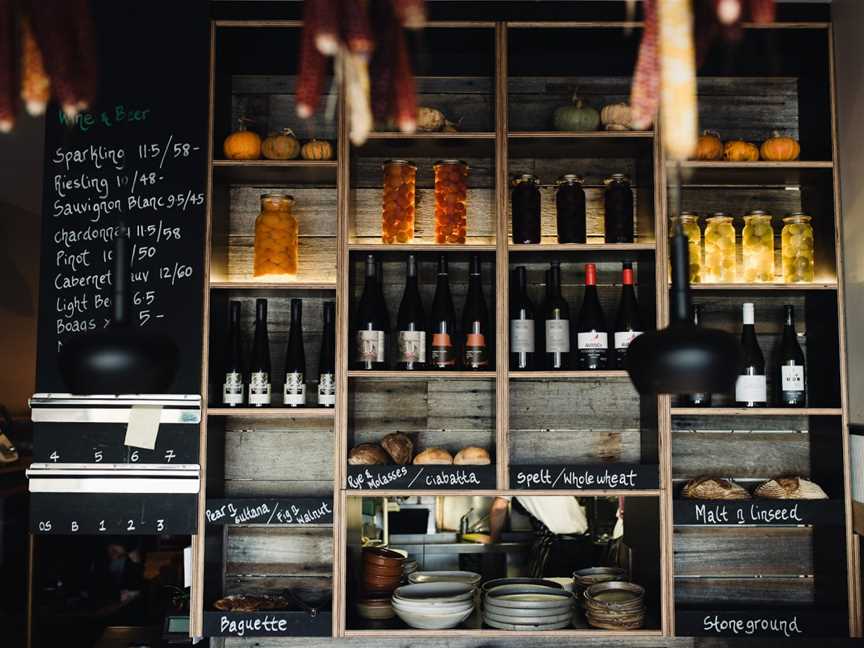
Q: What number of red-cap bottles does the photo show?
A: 2